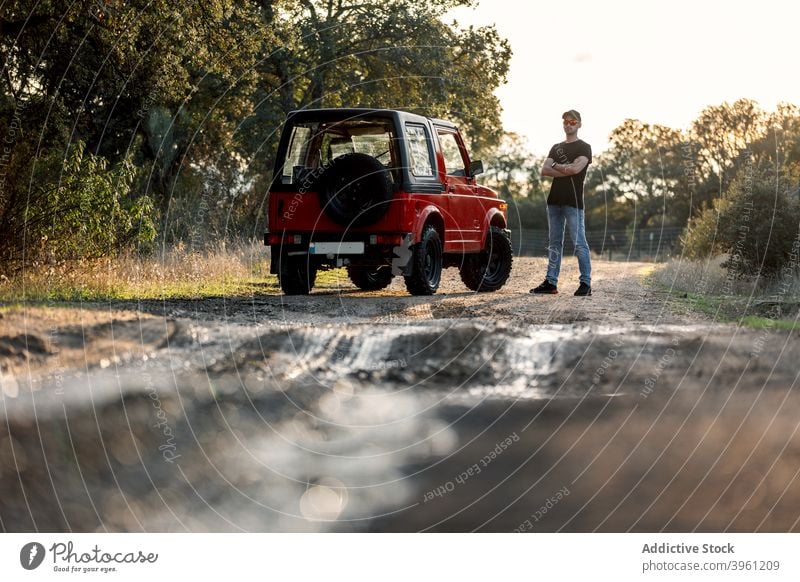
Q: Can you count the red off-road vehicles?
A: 1